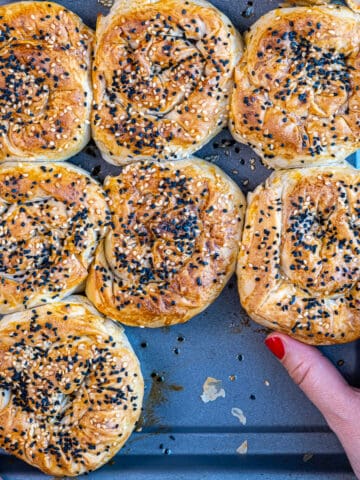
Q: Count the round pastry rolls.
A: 7